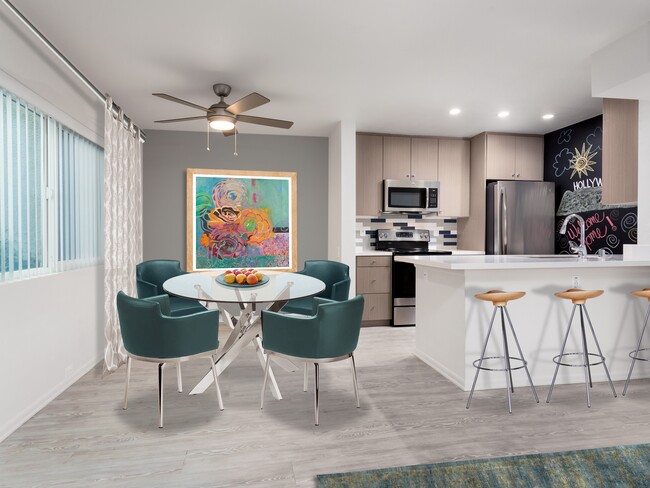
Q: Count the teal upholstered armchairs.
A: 4